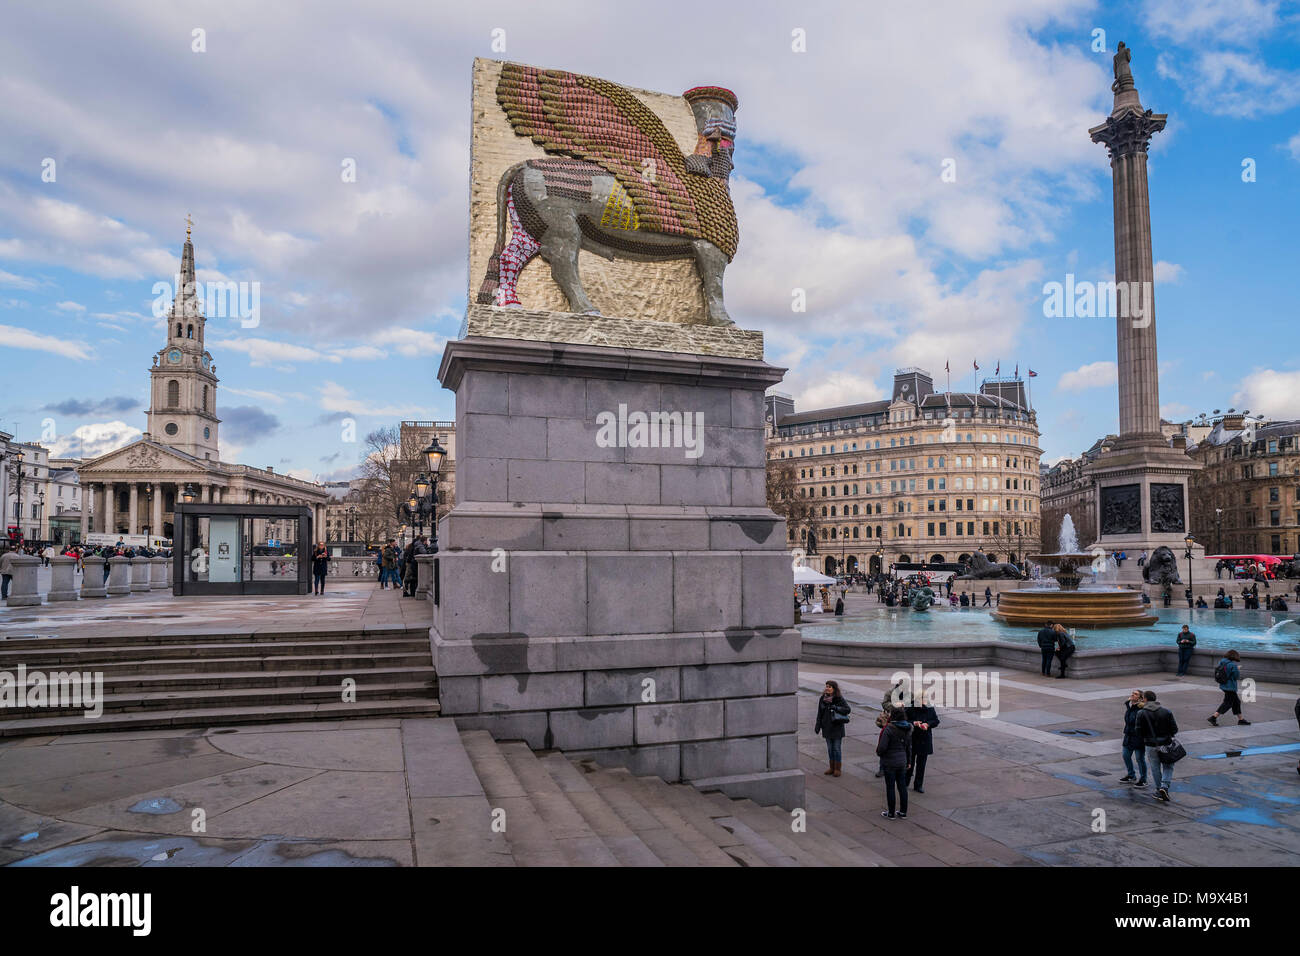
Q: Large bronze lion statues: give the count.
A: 2